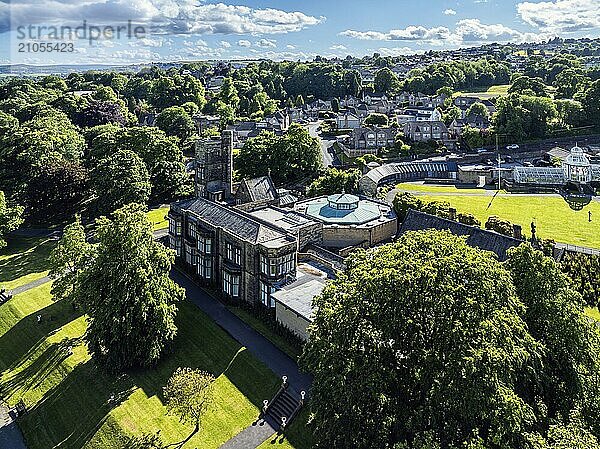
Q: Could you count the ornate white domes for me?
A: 1